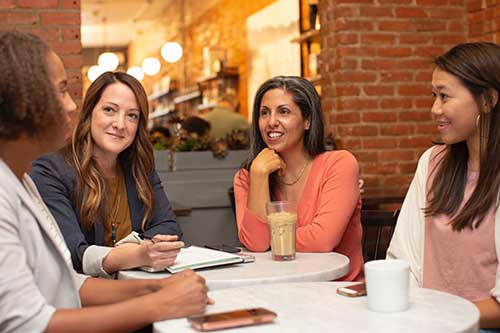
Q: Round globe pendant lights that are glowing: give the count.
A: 5